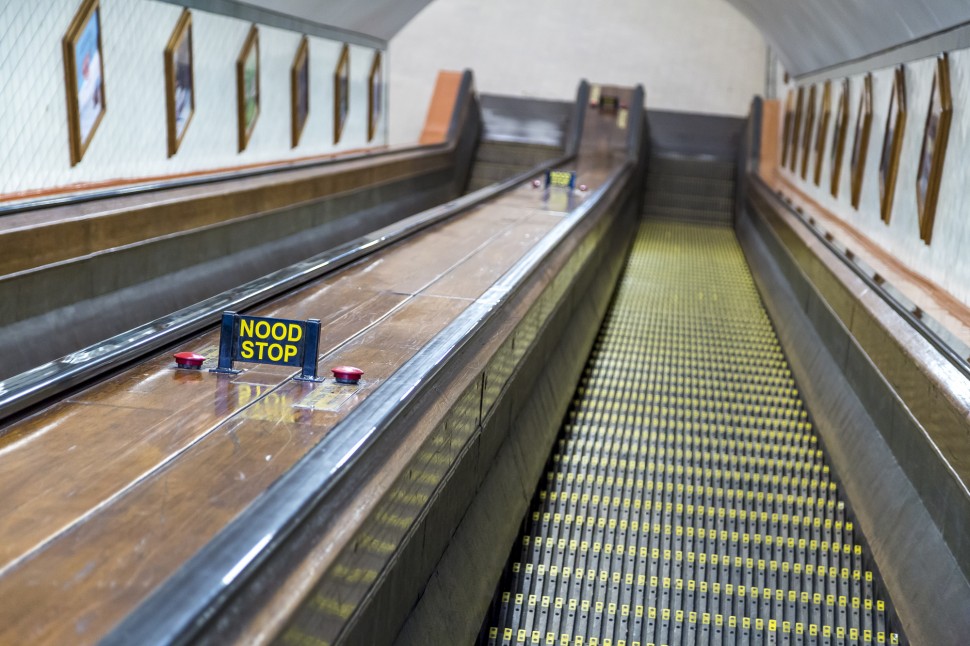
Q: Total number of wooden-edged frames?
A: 14